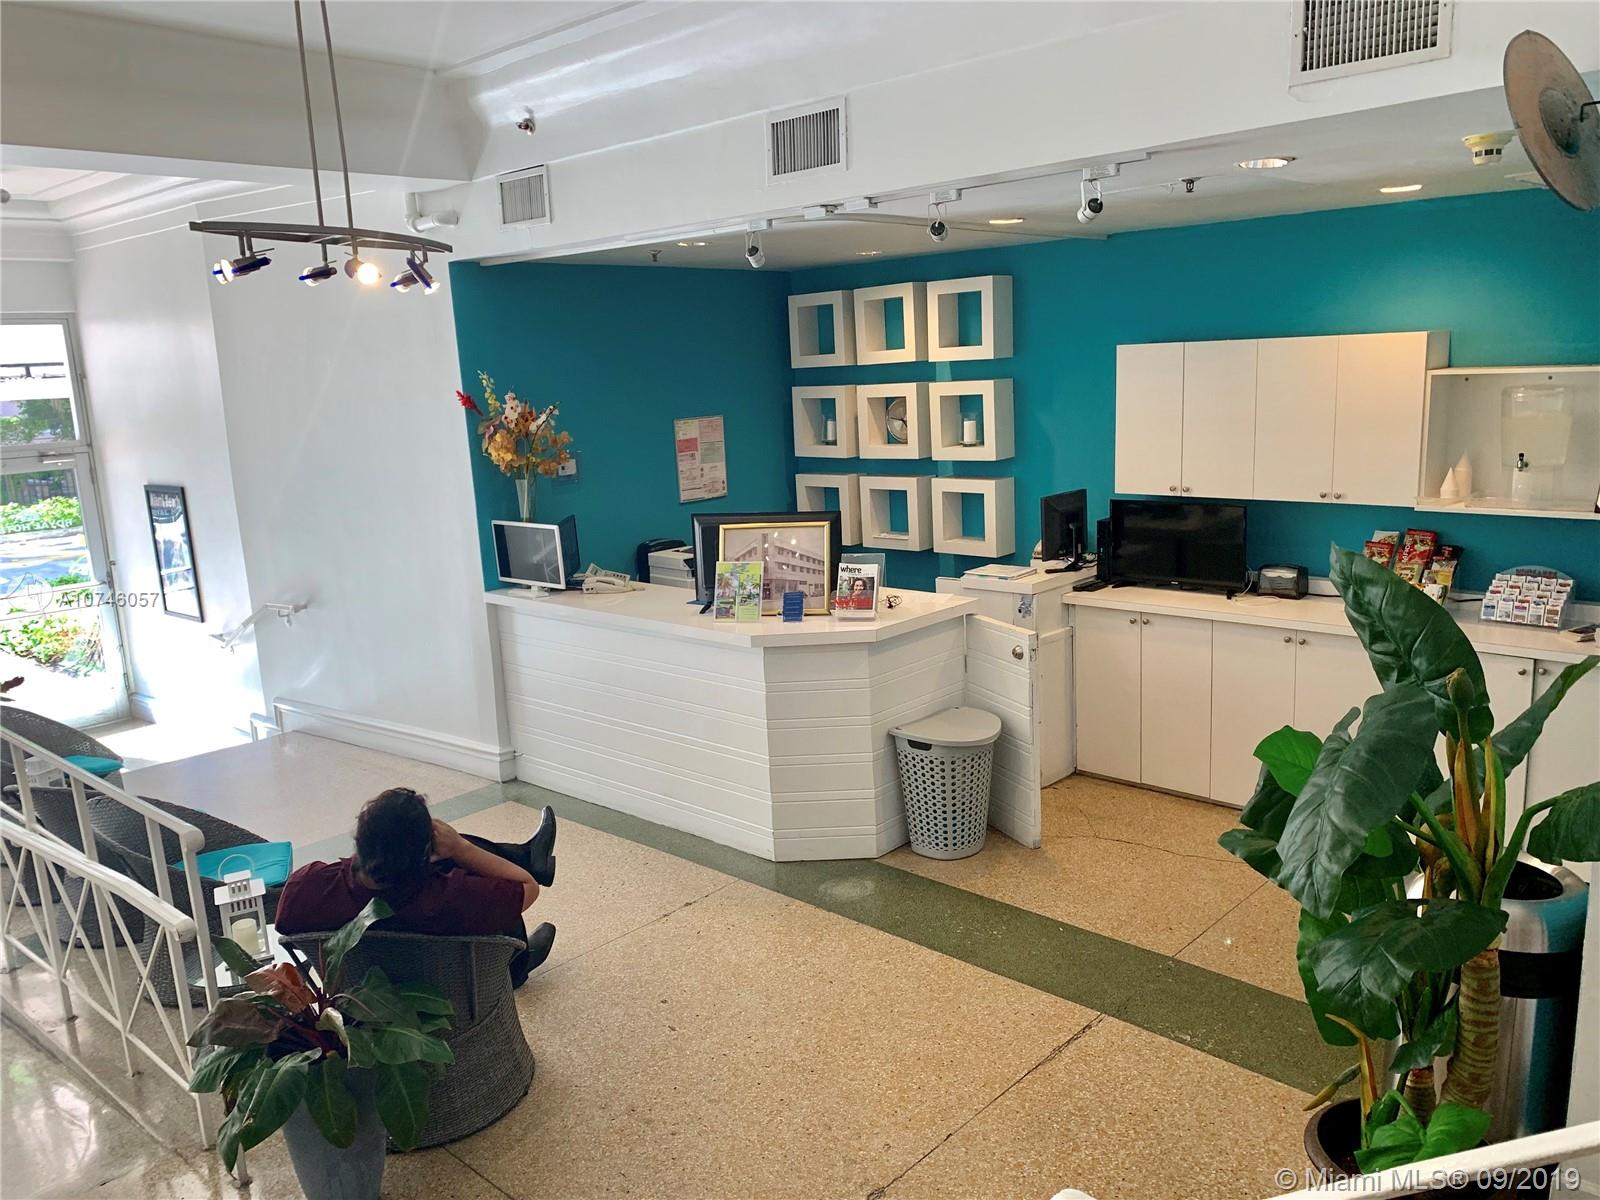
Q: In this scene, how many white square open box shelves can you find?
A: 9